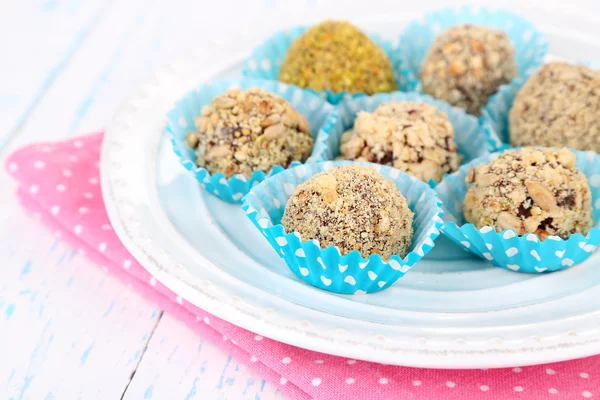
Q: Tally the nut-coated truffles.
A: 7